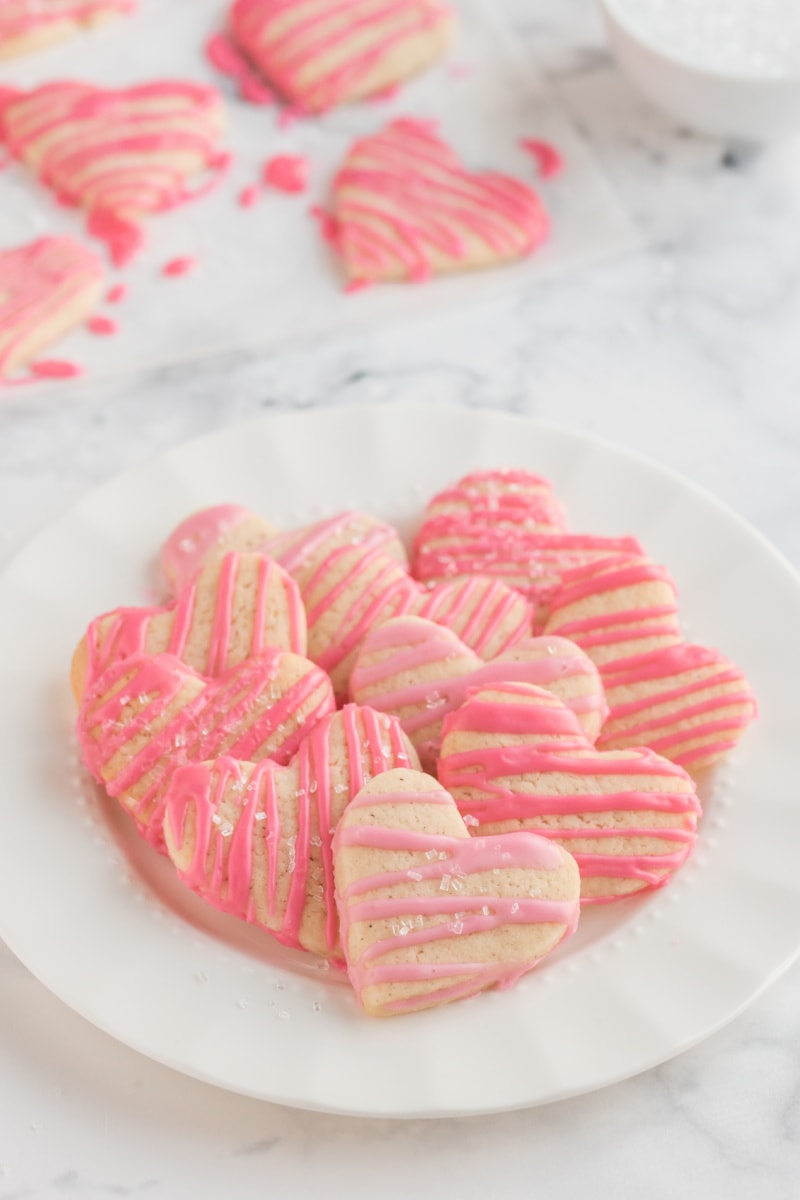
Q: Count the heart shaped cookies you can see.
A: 15